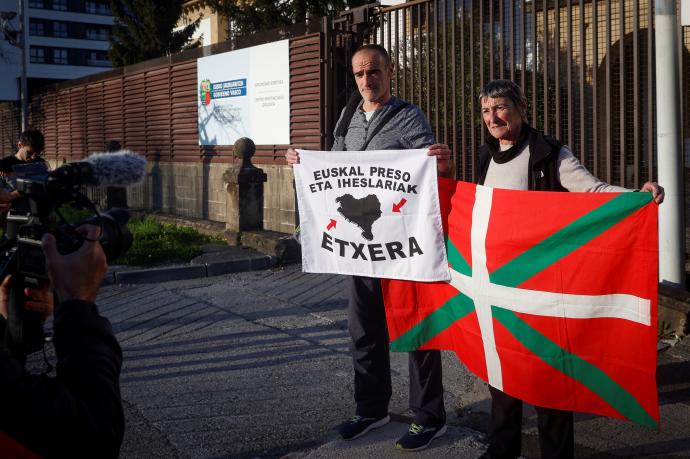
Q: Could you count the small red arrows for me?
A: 2